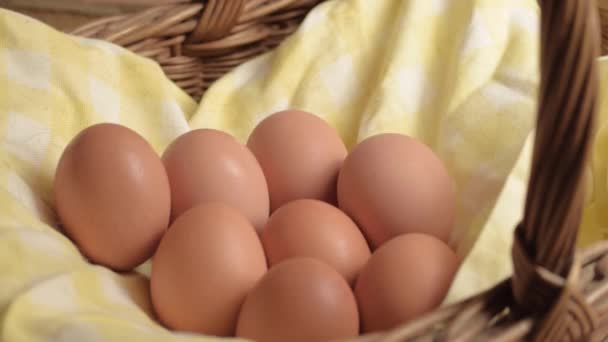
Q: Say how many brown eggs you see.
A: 8